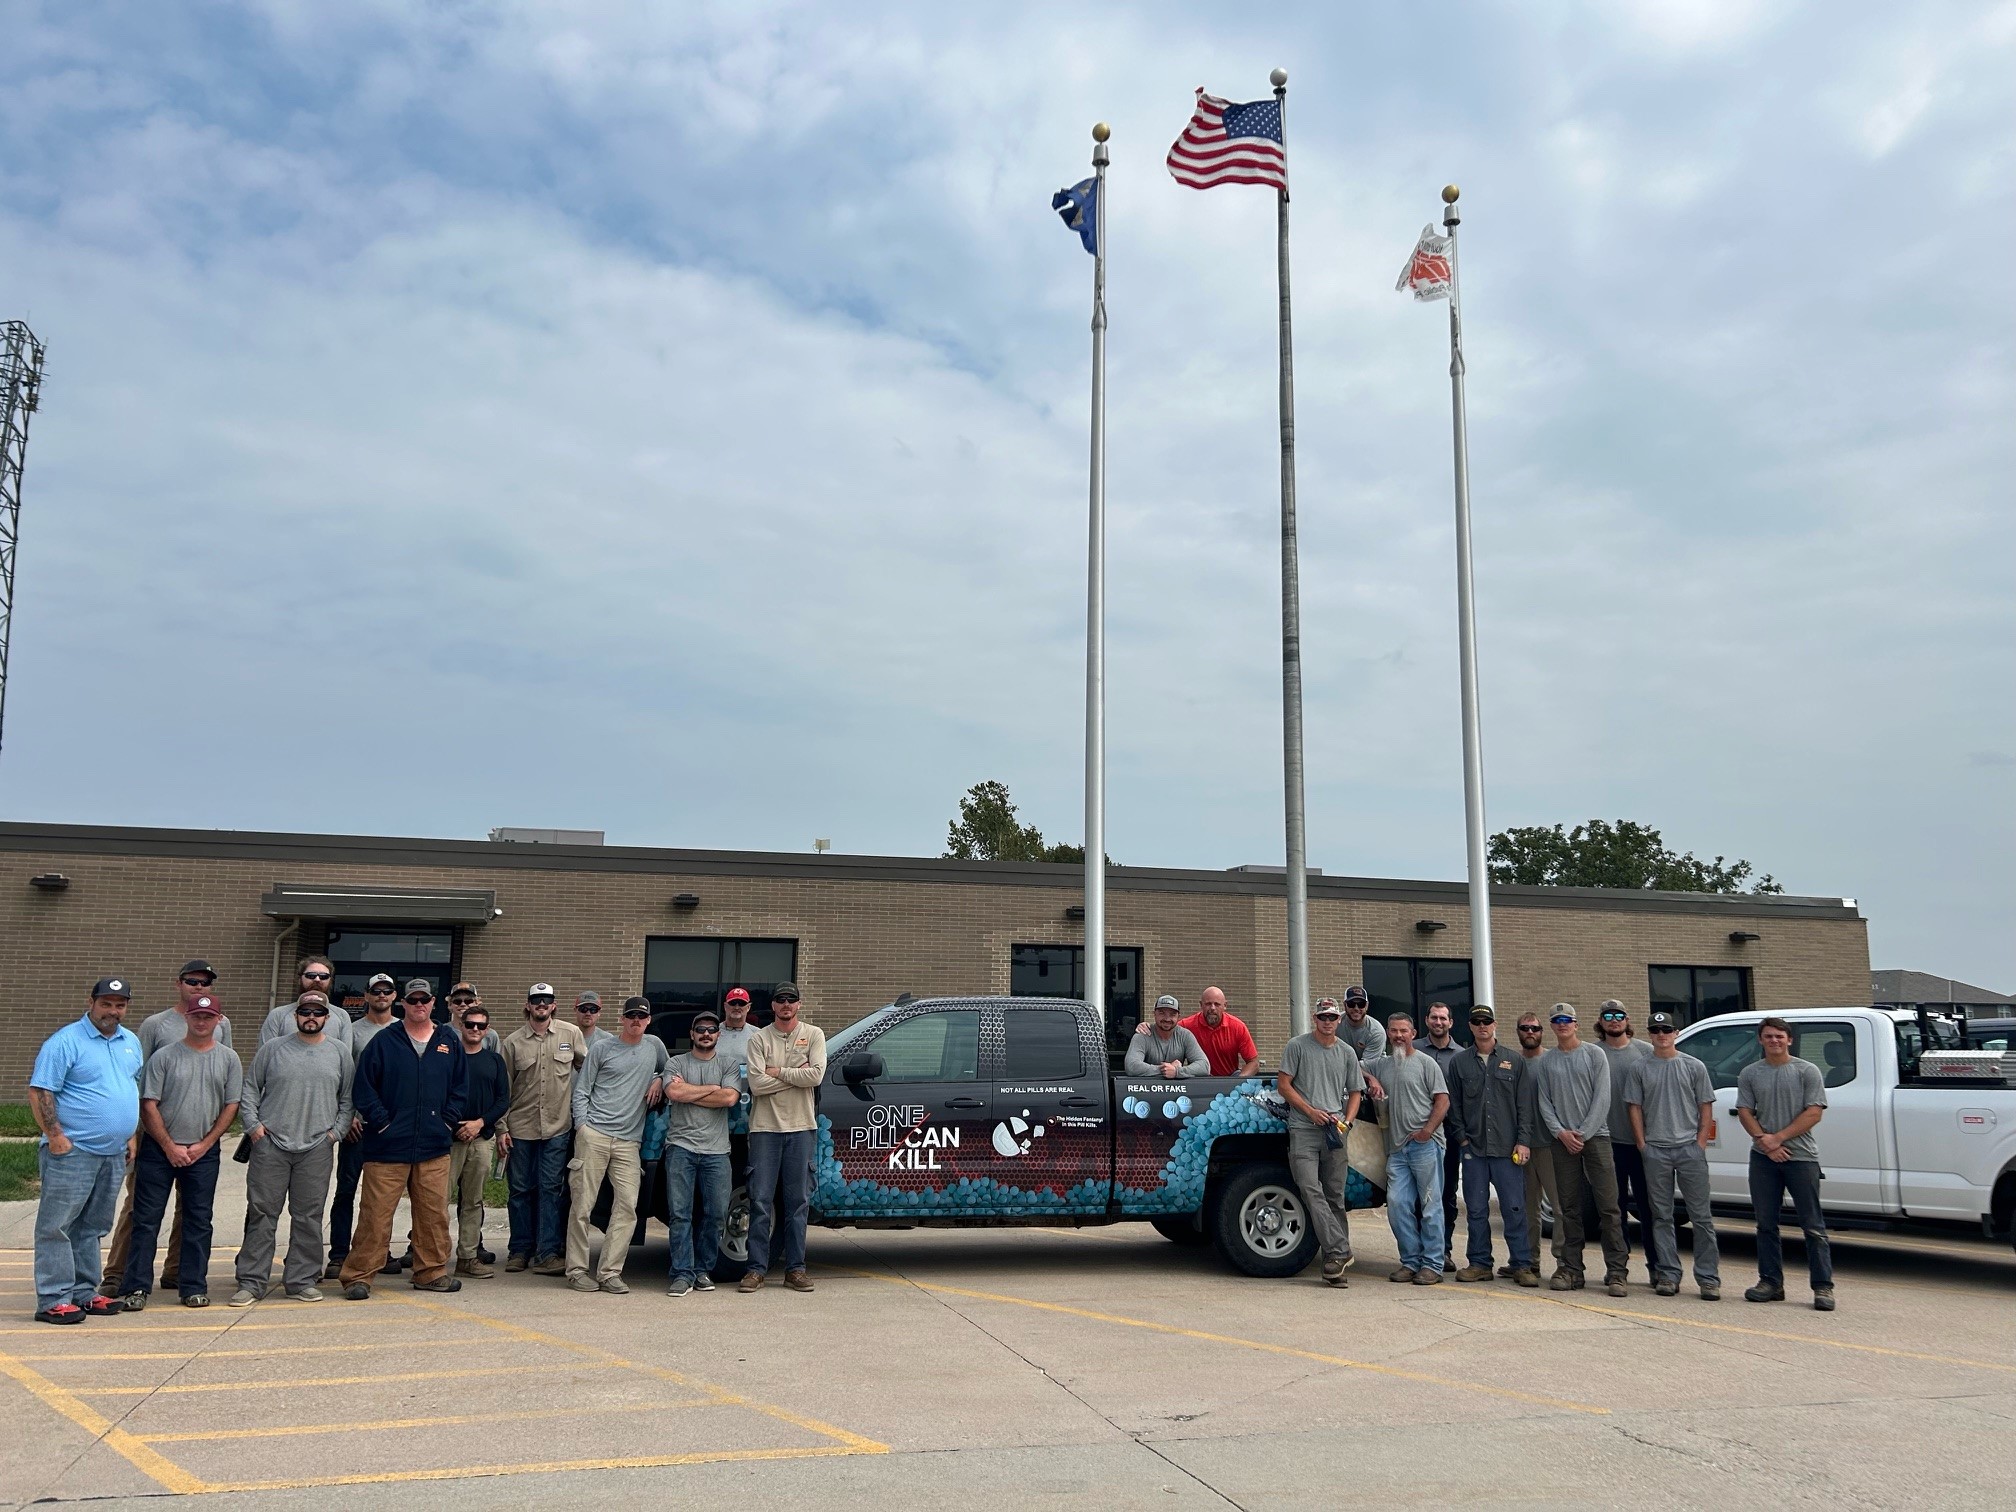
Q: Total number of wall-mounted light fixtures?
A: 5